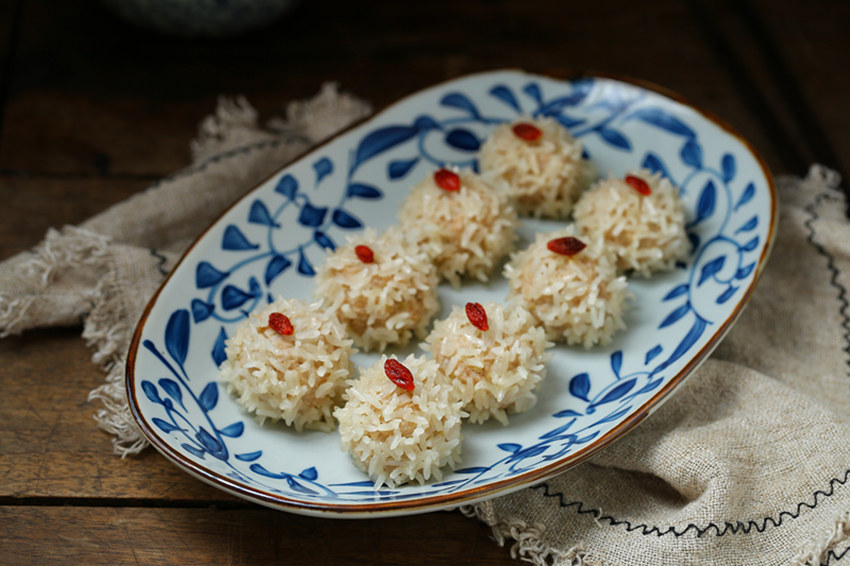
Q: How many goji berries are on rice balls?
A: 8